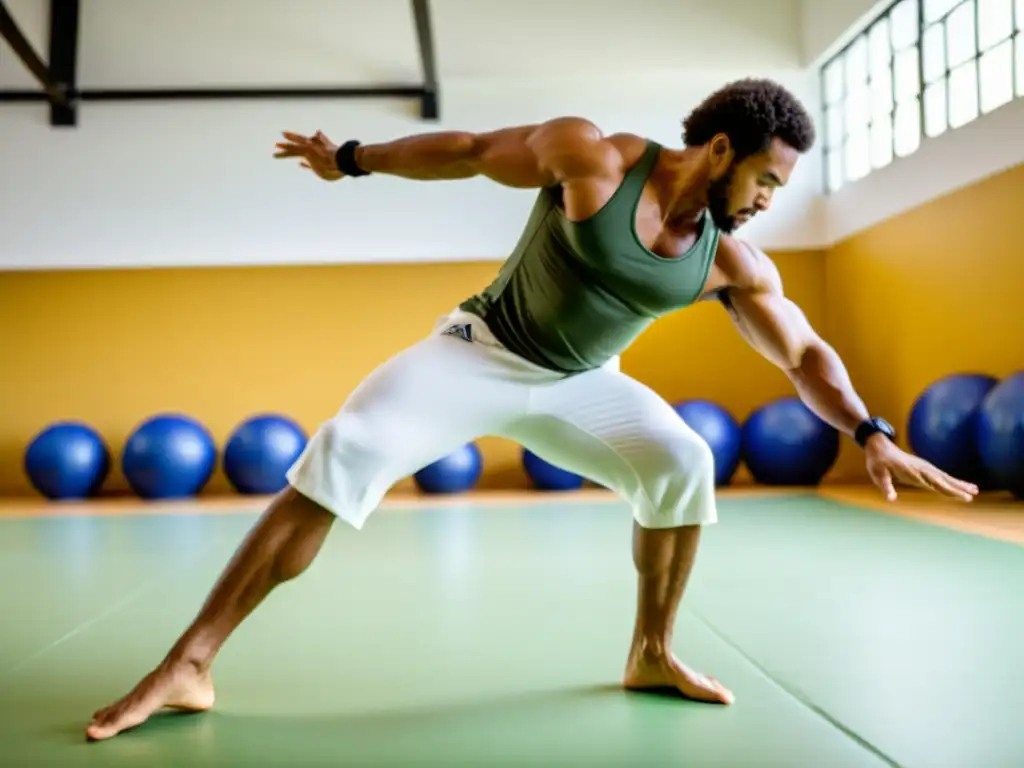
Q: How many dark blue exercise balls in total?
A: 9